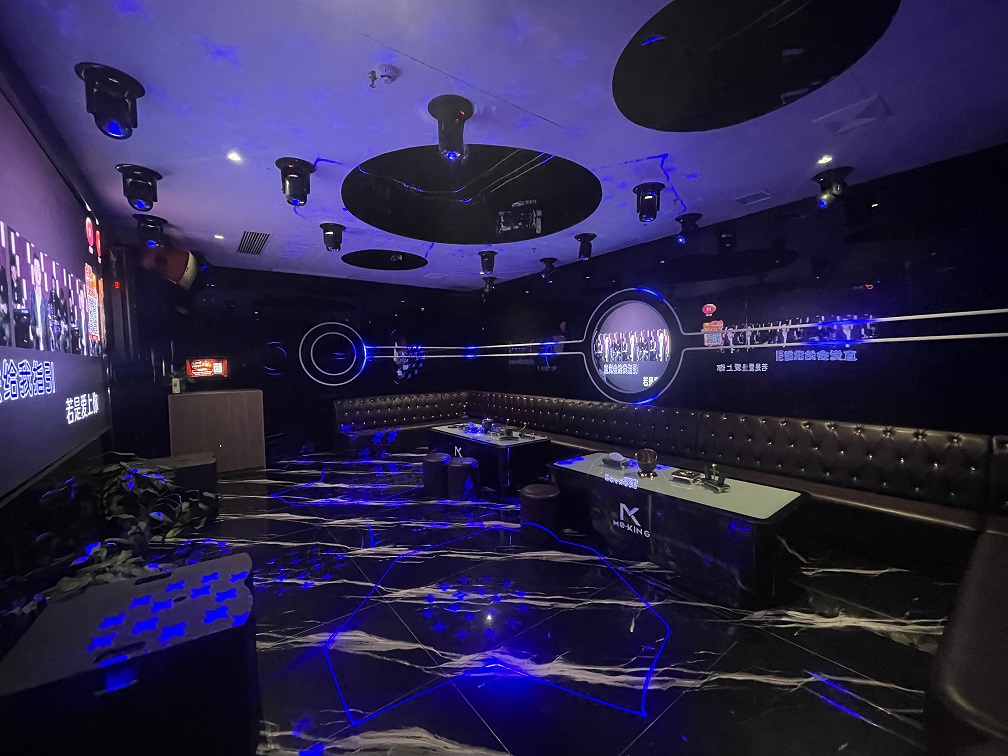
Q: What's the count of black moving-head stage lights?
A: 13